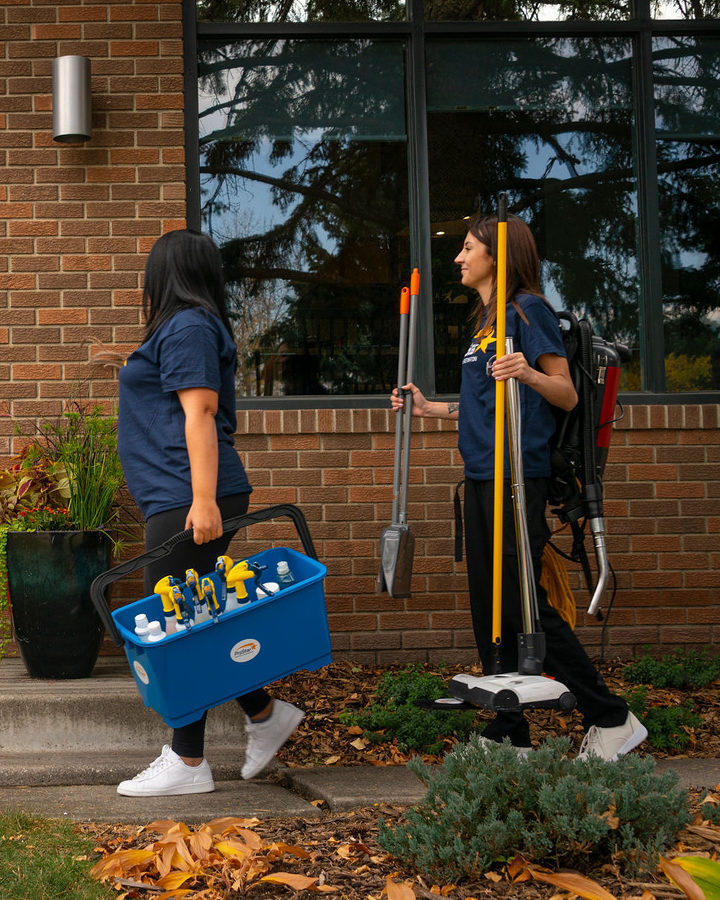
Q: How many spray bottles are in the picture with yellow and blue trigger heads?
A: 6